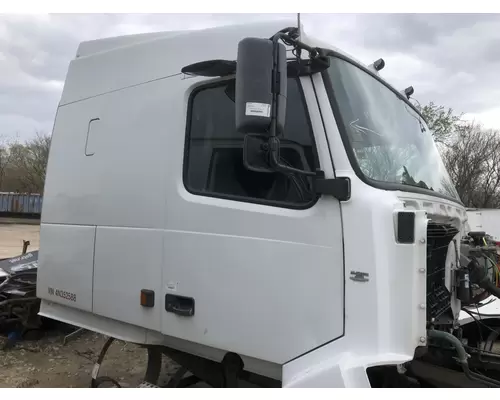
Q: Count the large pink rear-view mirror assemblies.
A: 0